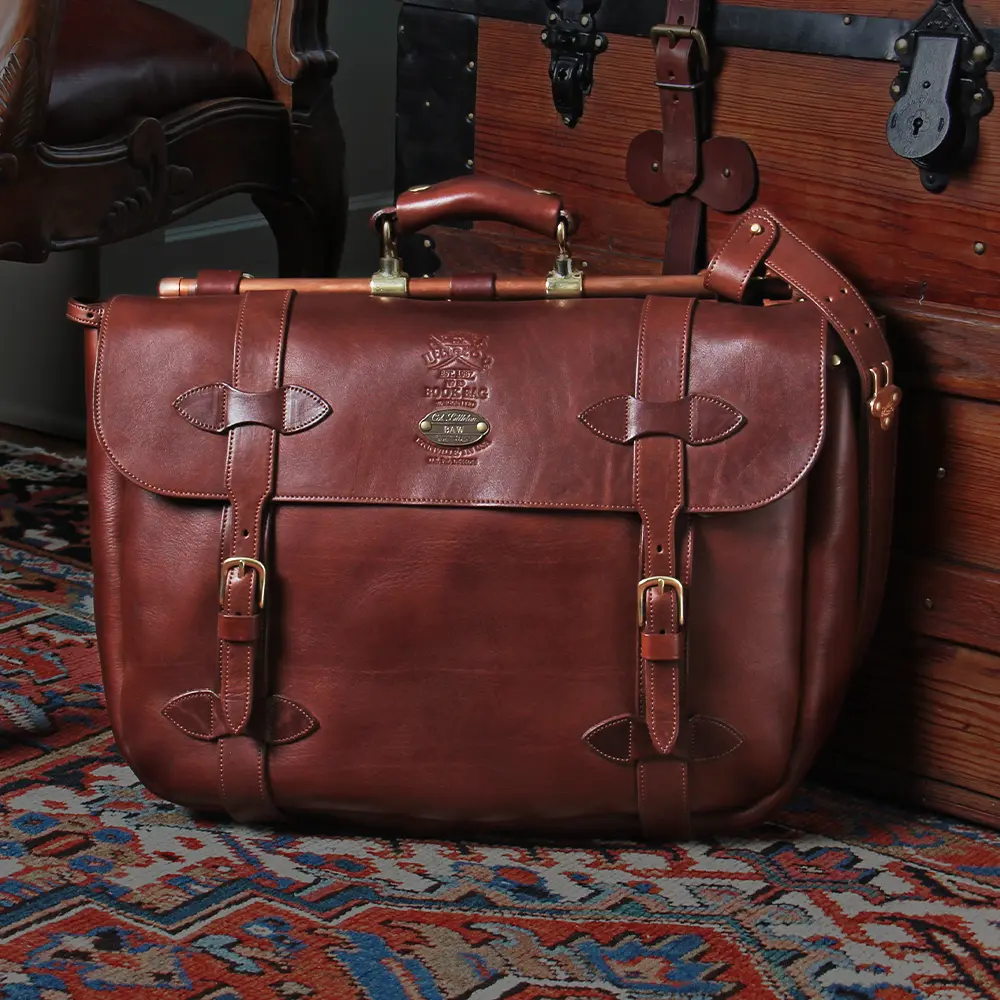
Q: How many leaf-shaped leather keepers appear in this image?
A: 4